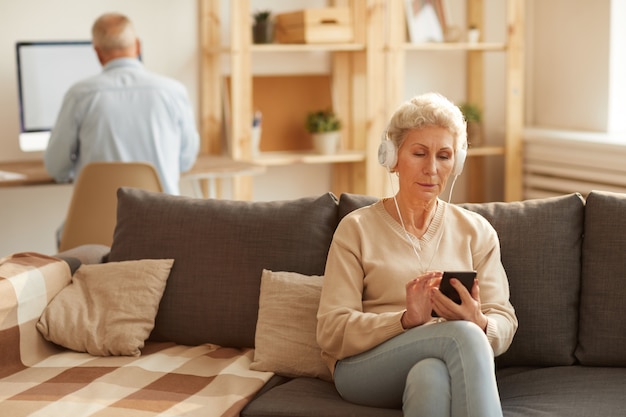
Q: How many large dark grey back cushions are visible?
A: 3